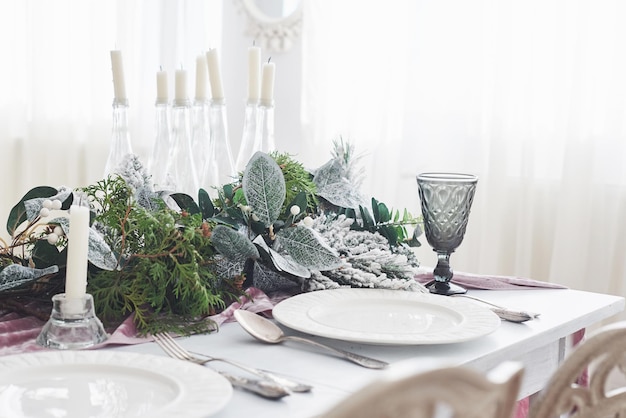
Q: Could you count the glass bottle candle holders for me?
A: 7